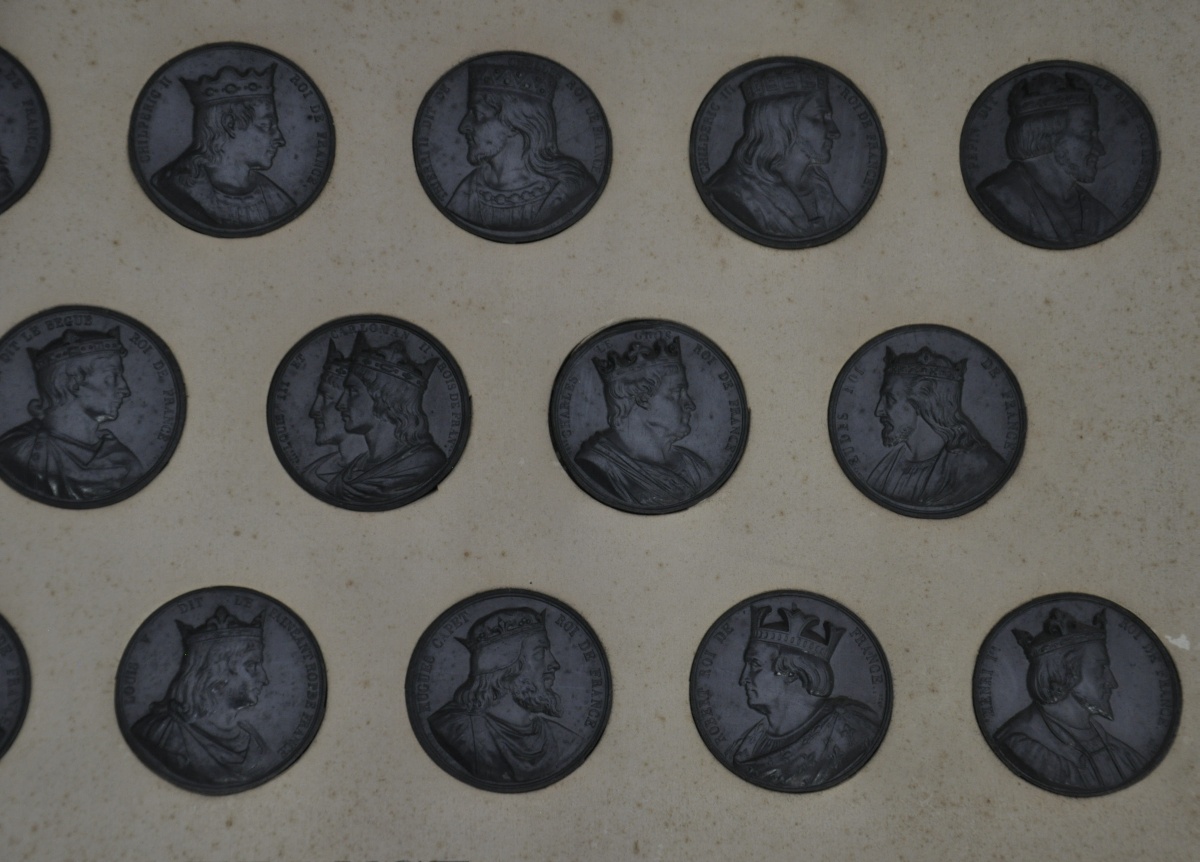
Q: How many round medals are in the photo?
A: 14